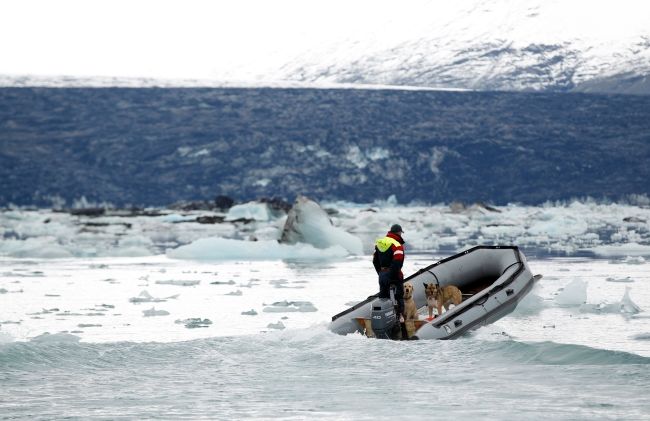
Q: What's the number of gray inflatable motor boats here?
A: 1